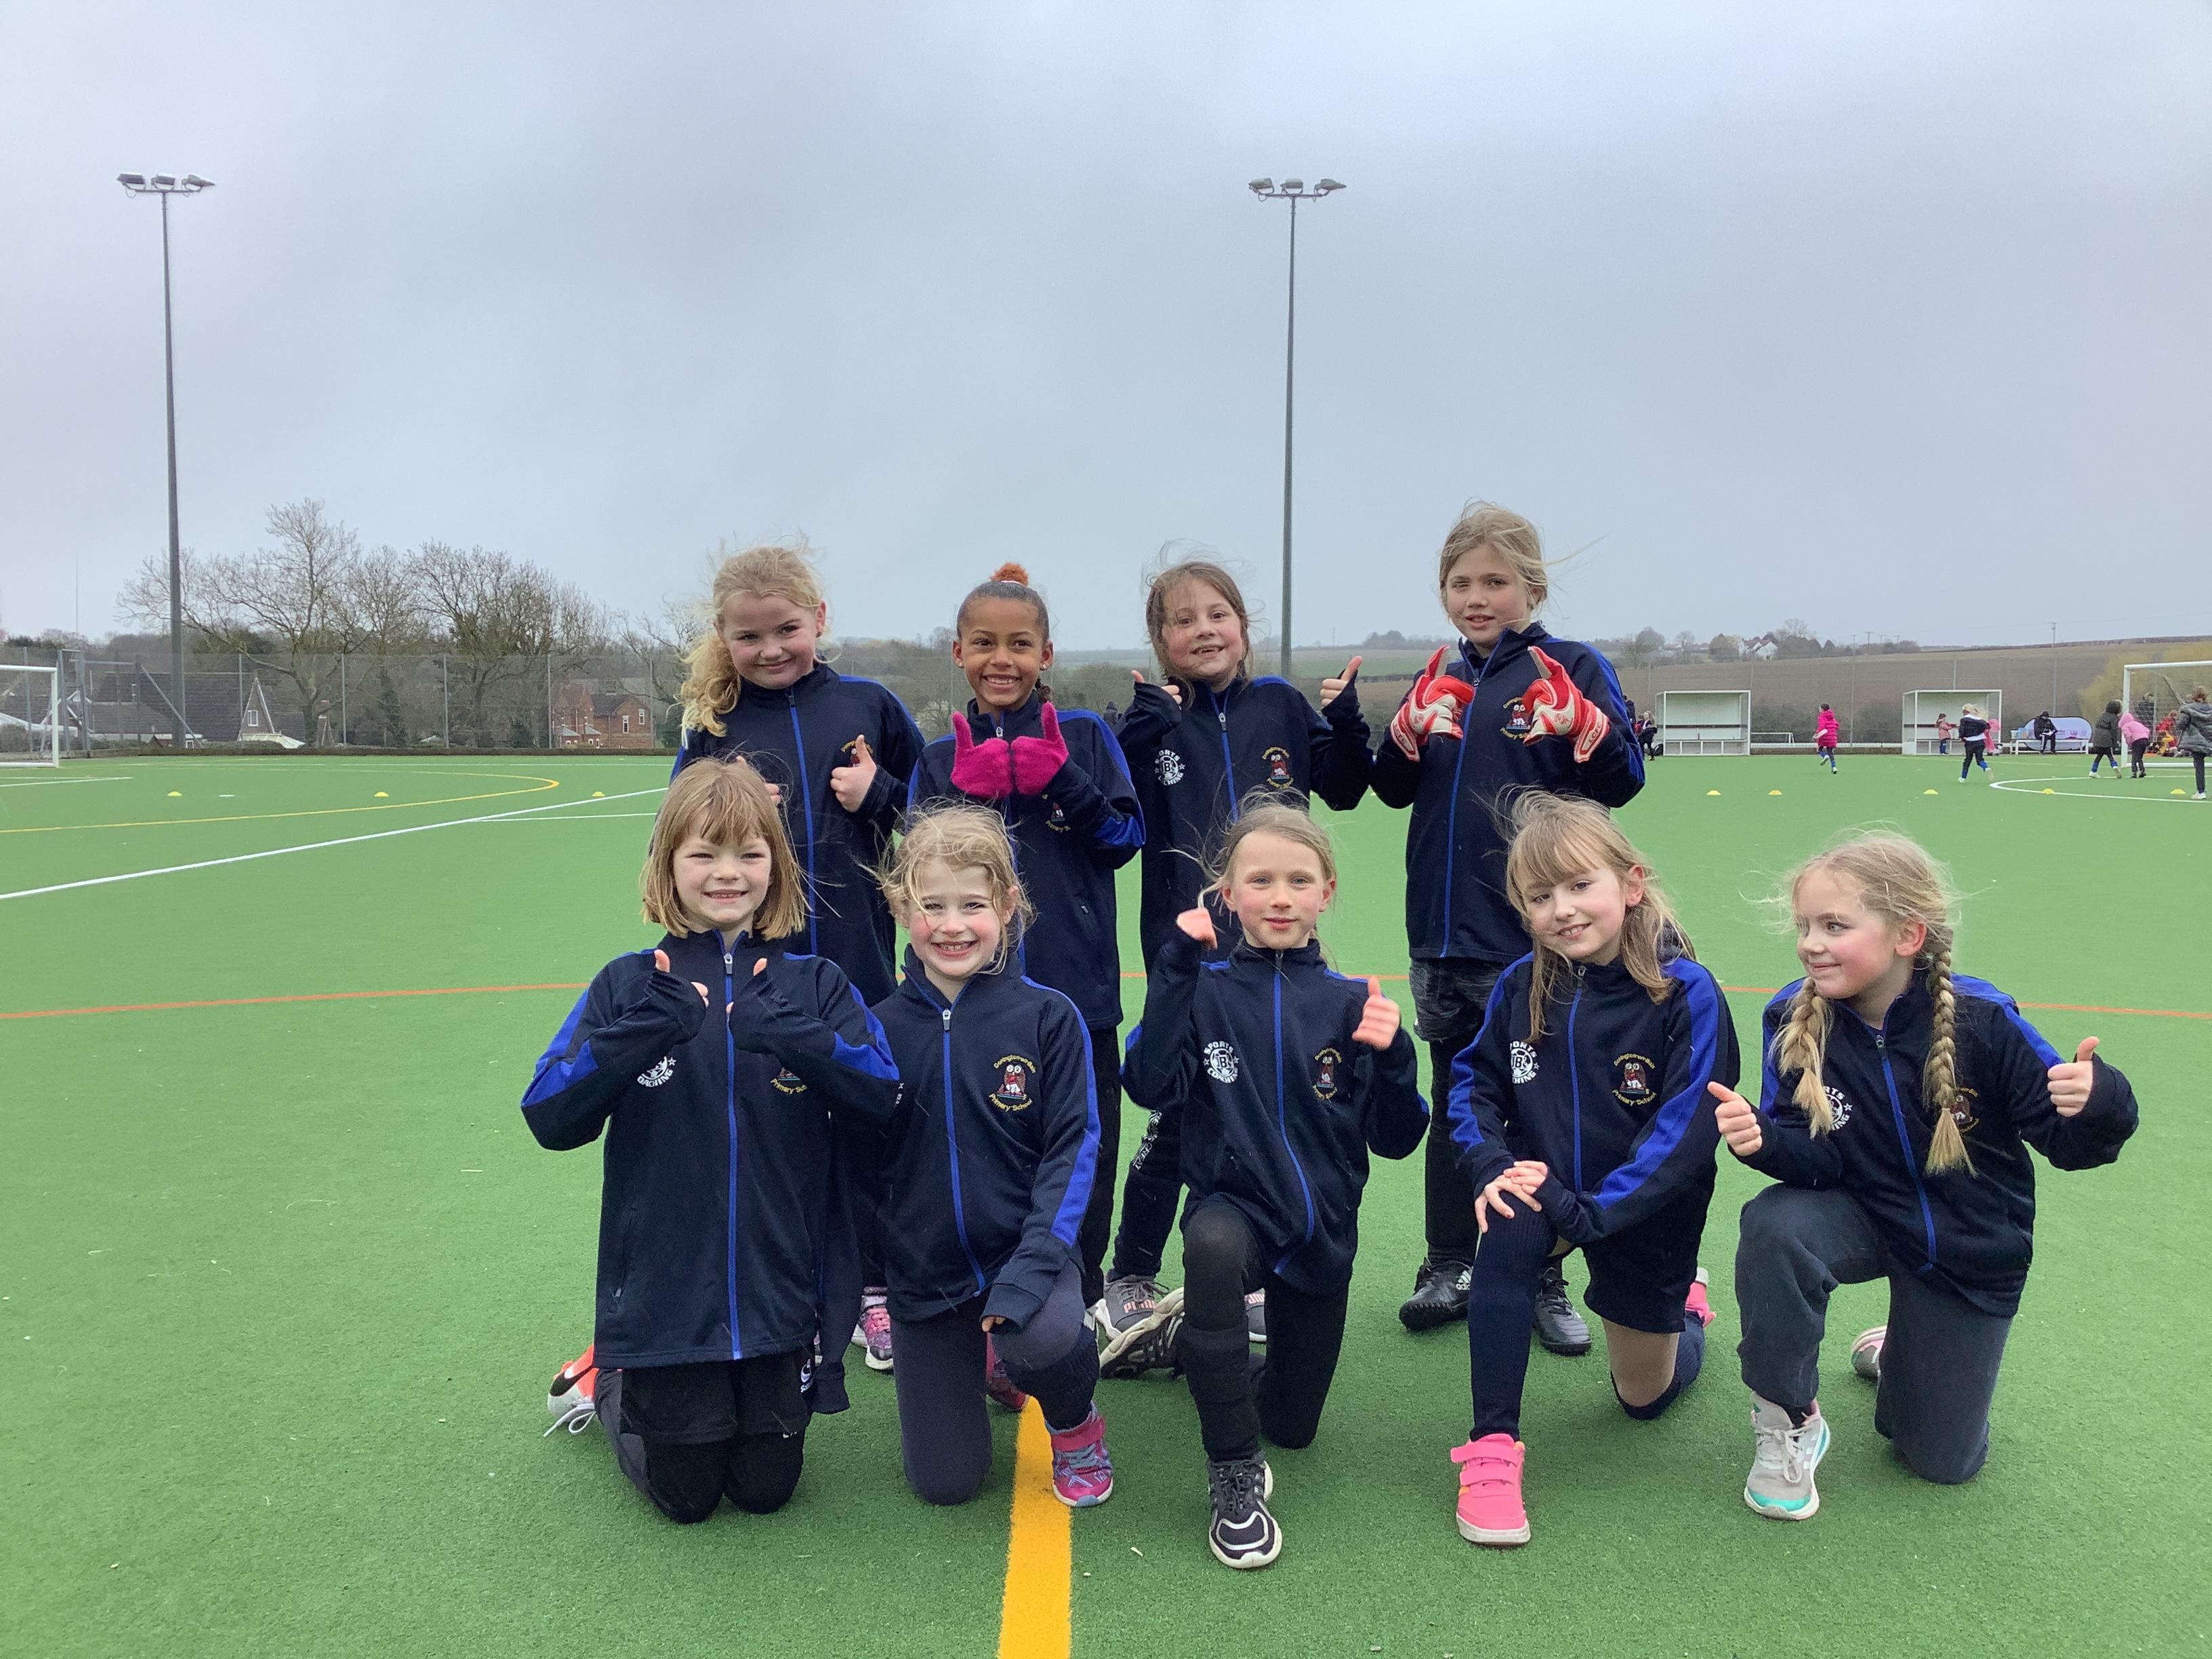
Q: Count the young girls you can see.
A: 9